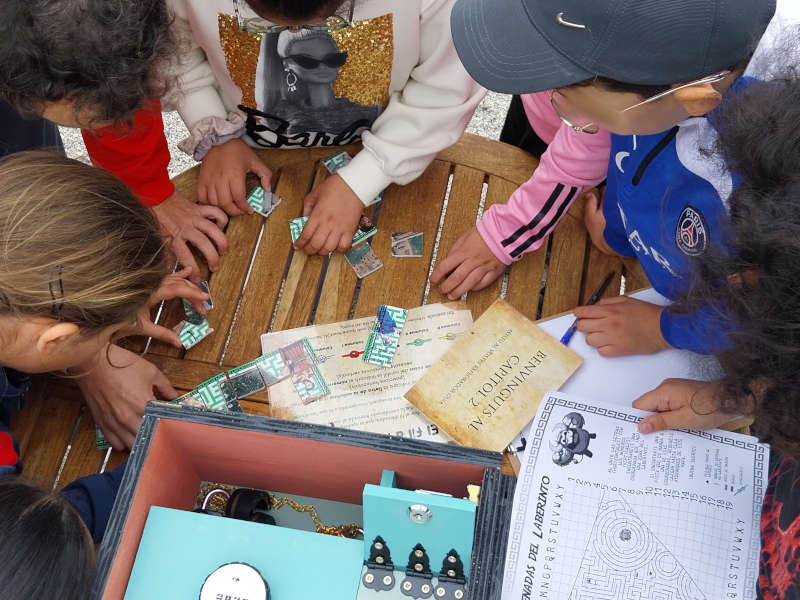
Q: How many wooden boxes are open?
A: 1